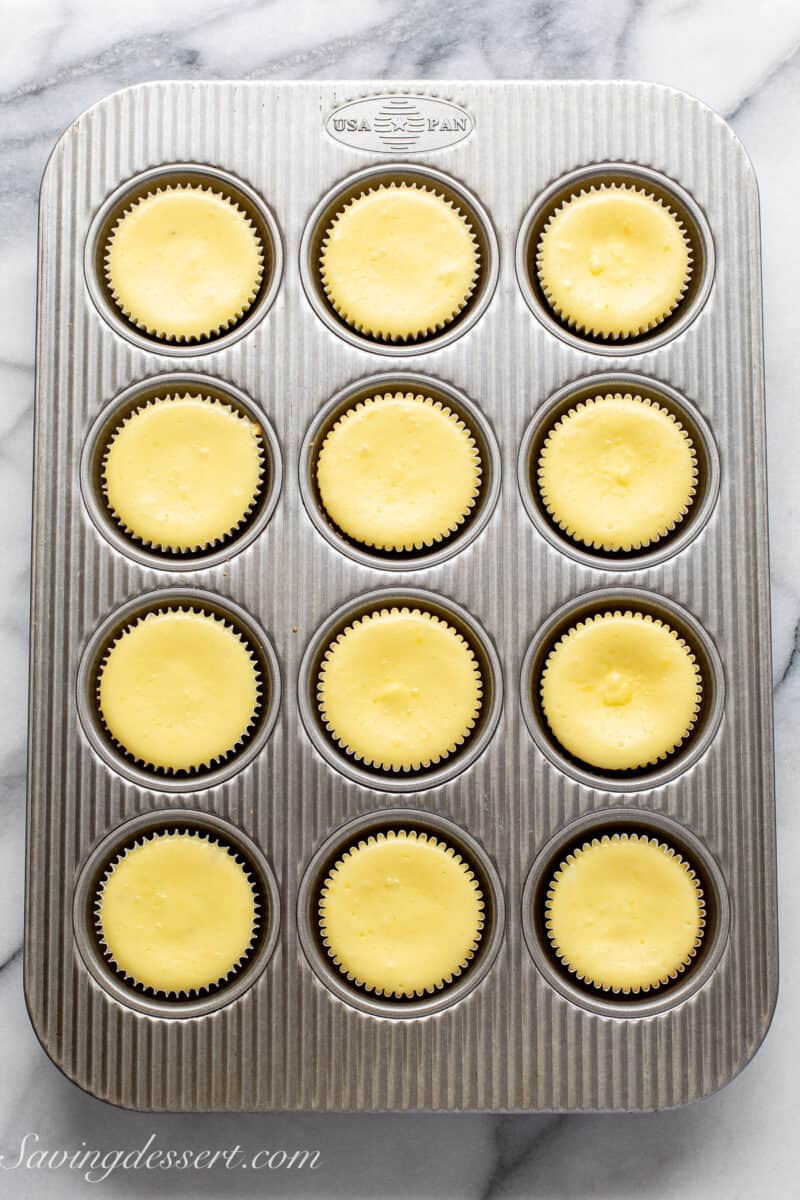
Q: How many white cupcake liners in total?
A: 12